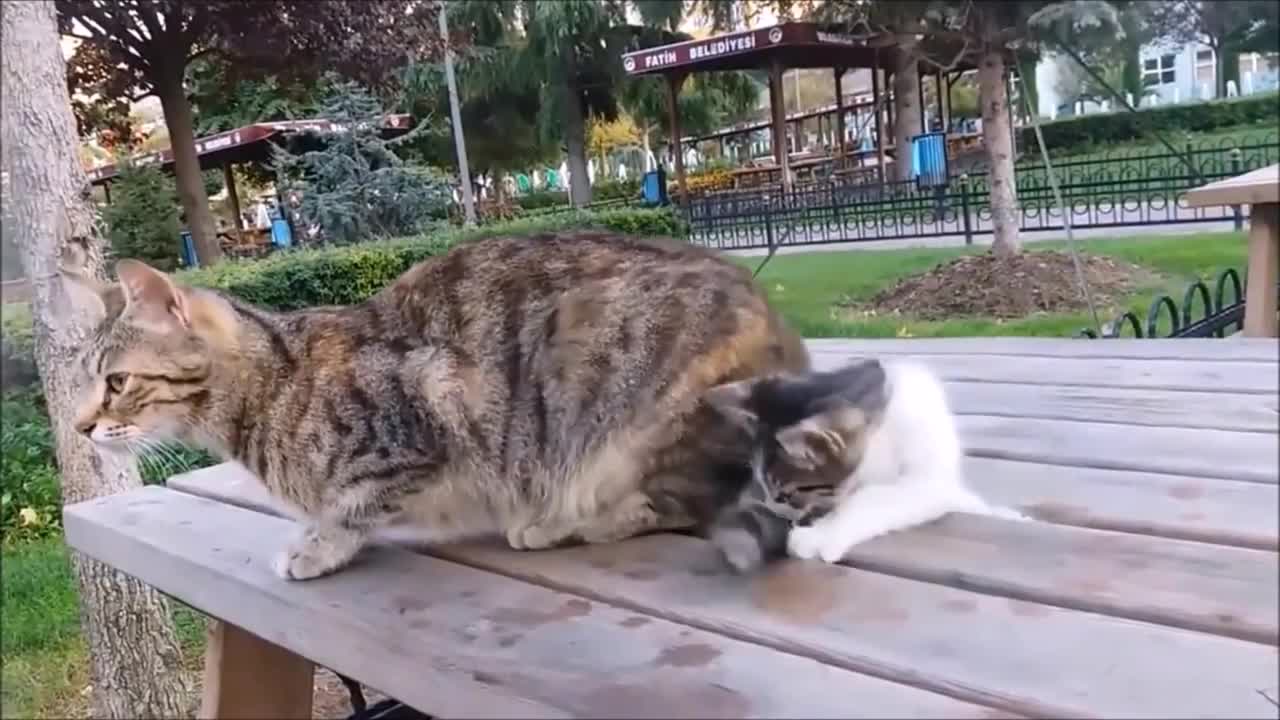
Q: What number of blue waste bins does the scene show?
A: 4